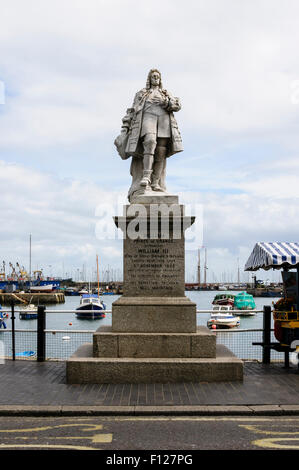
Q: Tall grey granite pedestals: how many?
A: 1